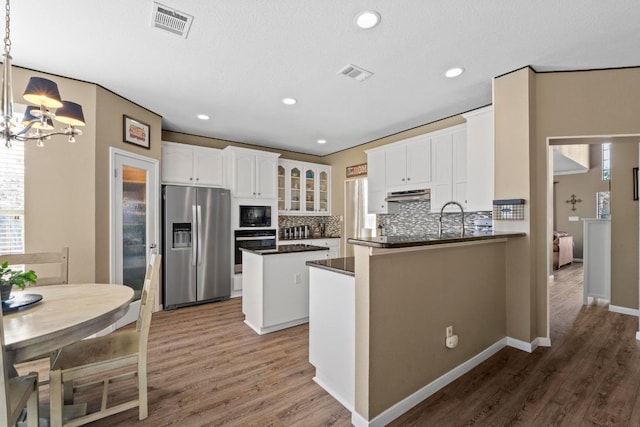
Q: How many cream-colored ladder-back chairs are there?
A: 3